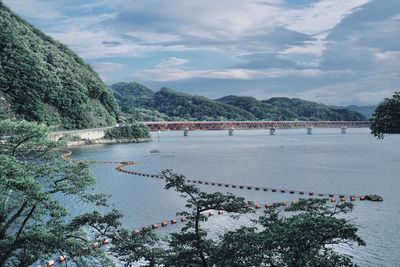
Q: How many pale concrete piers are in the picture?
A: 5